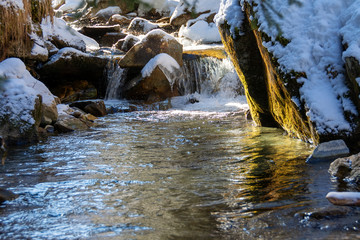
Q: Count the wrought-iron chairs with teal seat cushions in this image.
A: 0